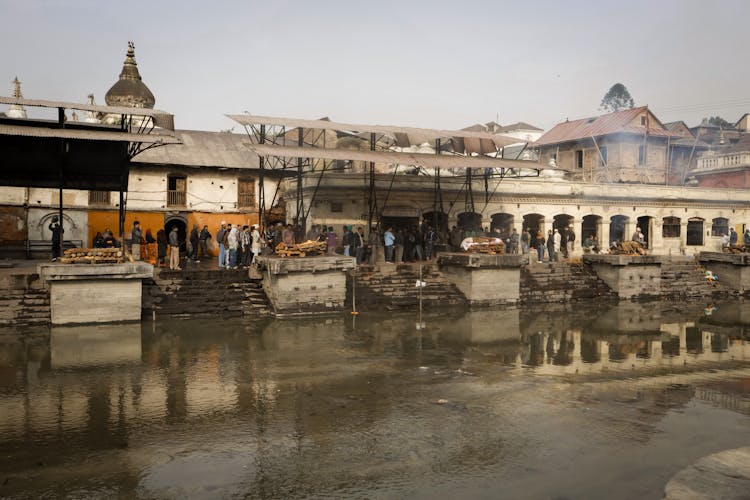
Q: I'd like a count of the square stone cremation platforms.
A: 5